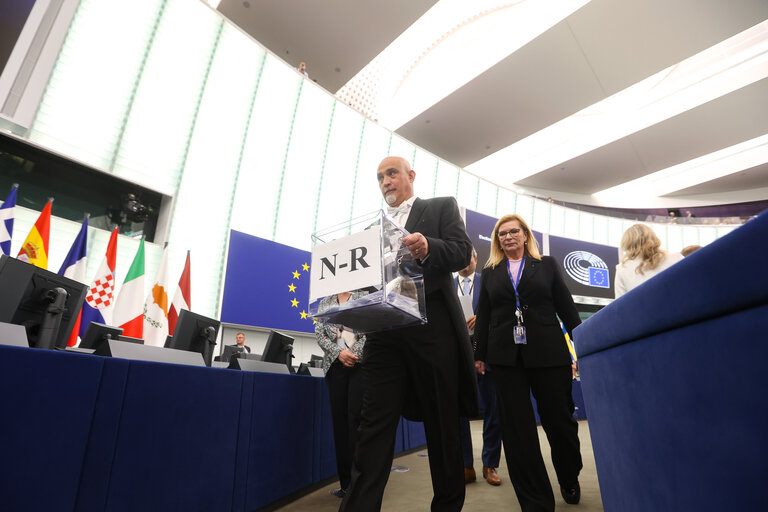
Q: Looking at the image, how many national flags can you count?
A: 7